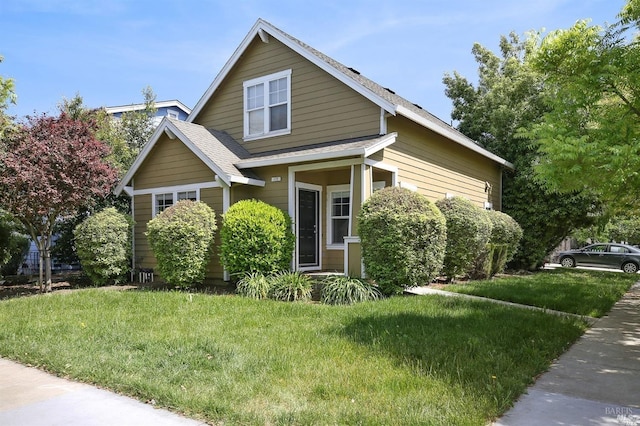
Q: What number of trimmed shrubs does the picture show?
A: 6